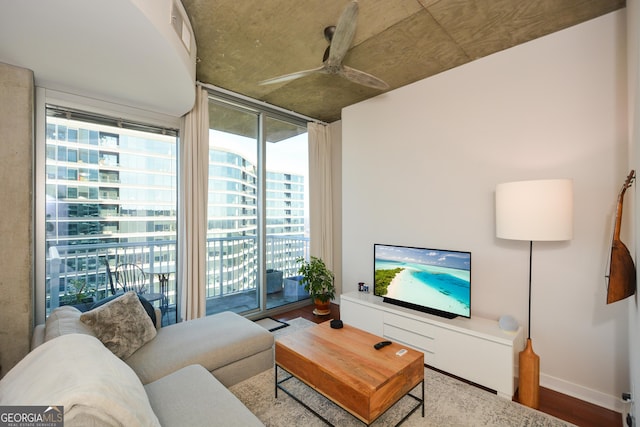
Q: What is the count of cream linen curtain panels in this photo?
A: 2